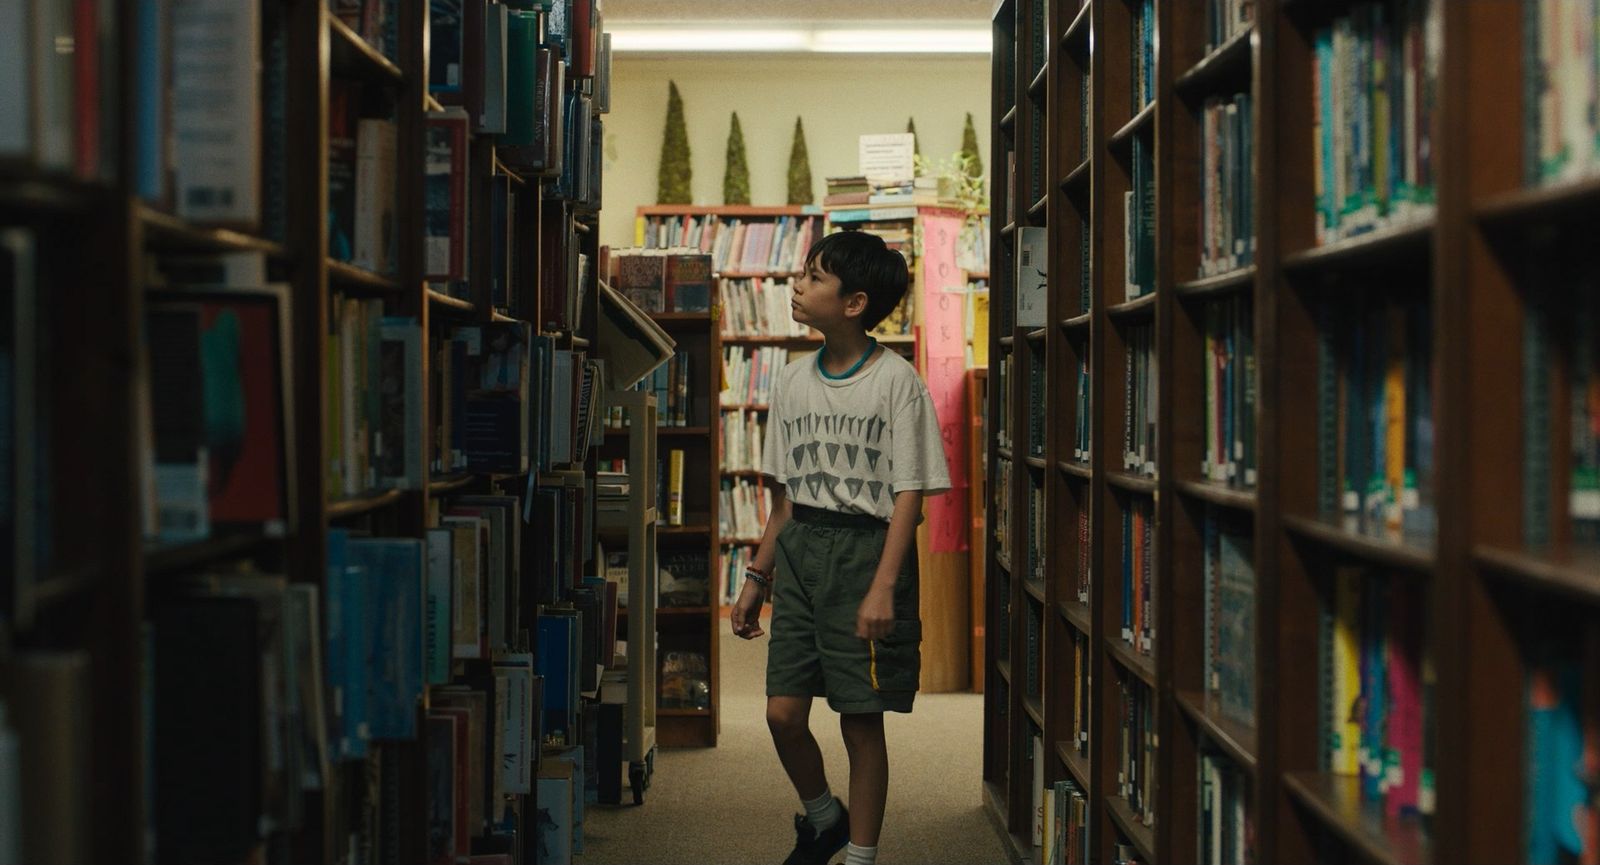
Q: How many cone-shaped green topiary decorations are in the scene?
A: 5